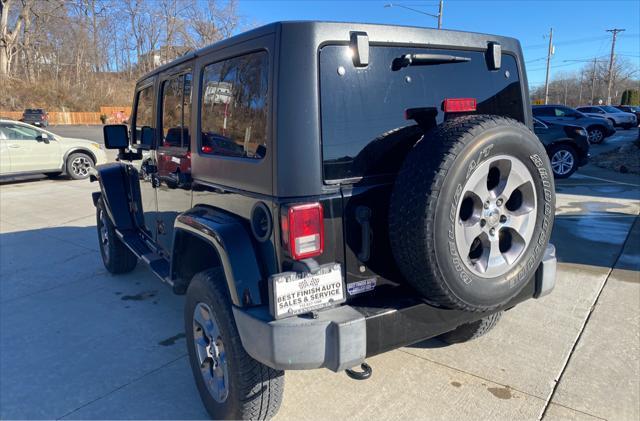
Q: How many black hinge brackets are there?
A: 2